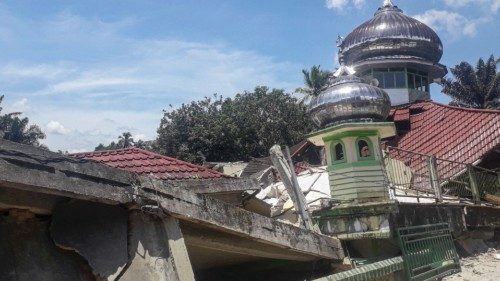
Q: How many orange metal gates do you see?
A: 0